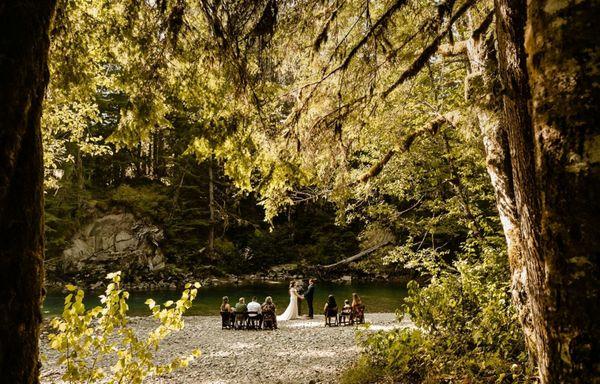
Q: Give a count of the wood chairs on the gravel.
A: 7